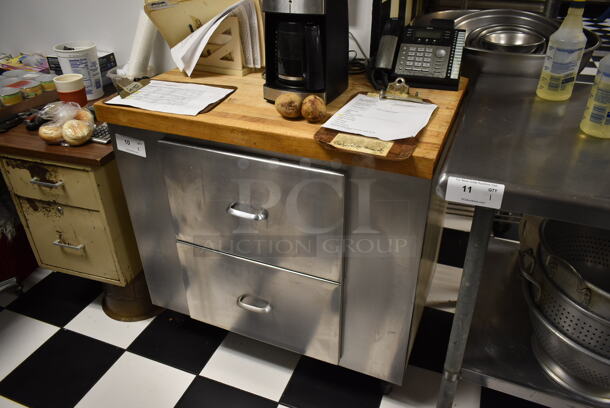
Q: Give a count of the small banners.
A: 2